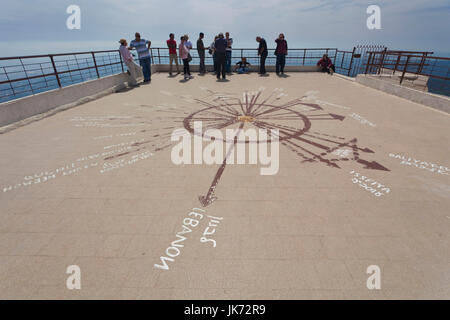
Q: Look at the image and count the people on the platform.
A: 13